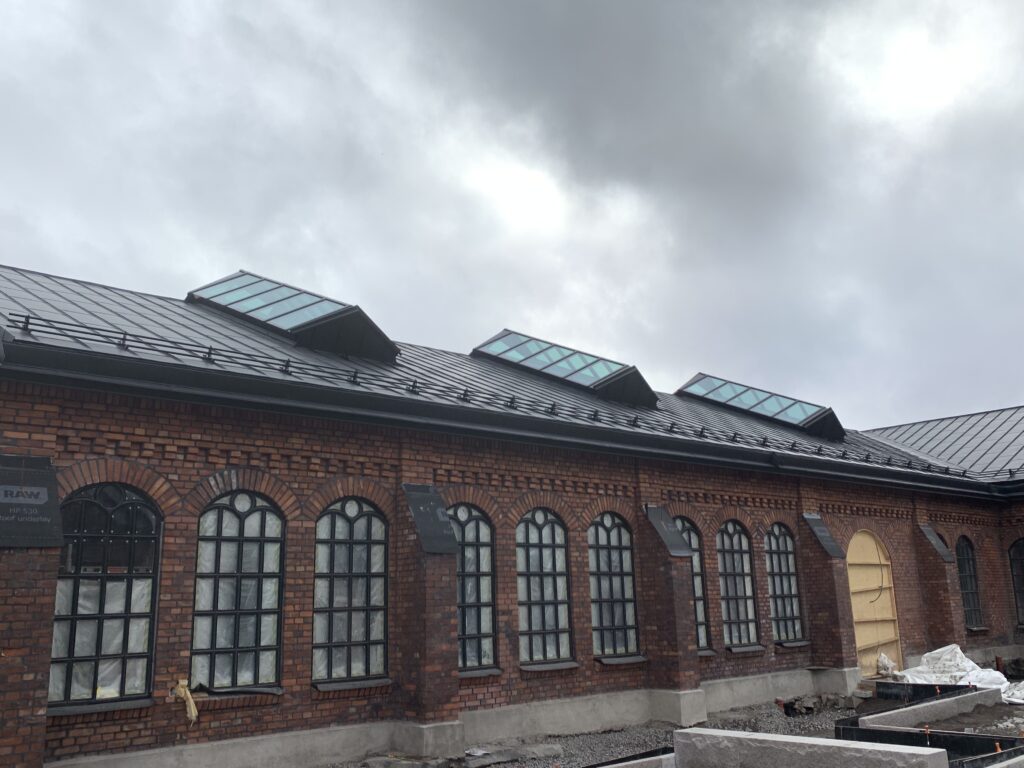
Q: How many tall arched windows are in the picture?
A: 11